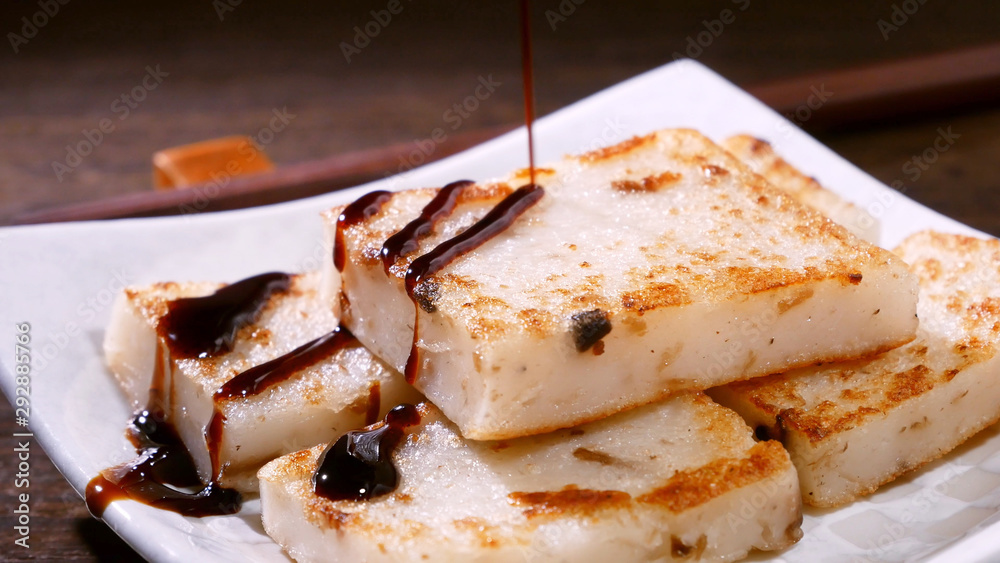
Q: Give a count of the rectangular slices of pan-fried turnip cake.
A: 5